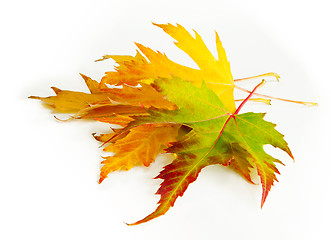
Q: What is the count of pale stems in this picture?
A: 3